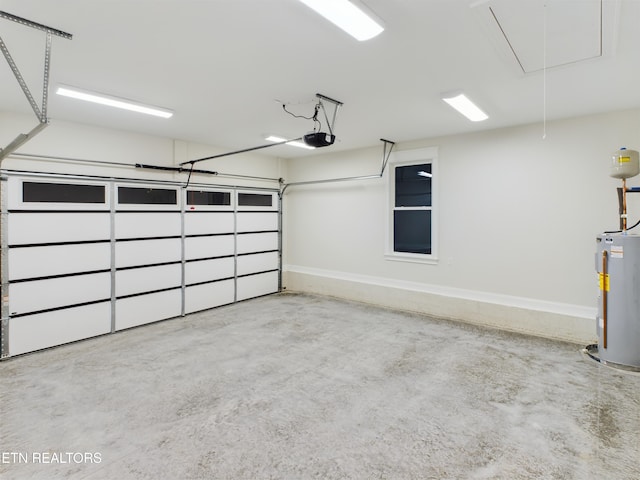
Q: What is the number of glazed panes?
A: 6